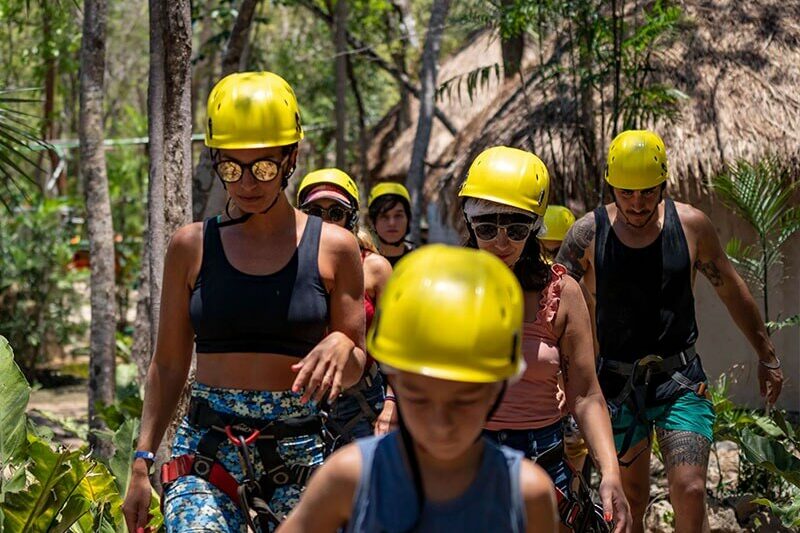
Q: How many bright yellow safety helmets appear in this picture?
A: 7